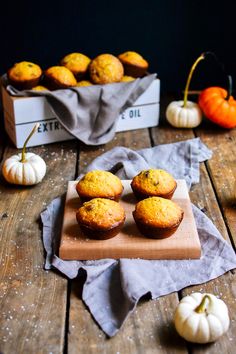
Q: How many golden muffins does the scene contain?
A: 12